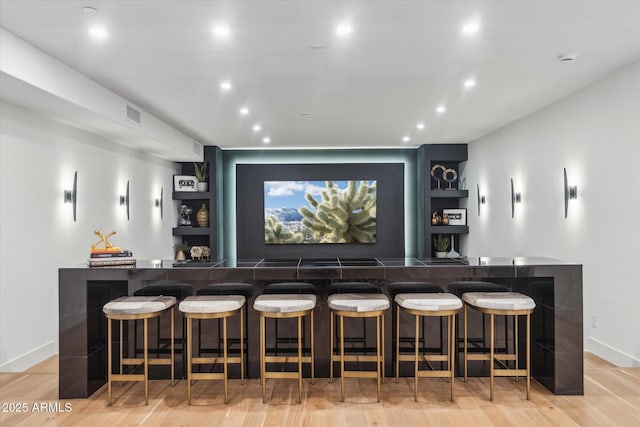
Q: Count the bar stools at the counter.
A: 6